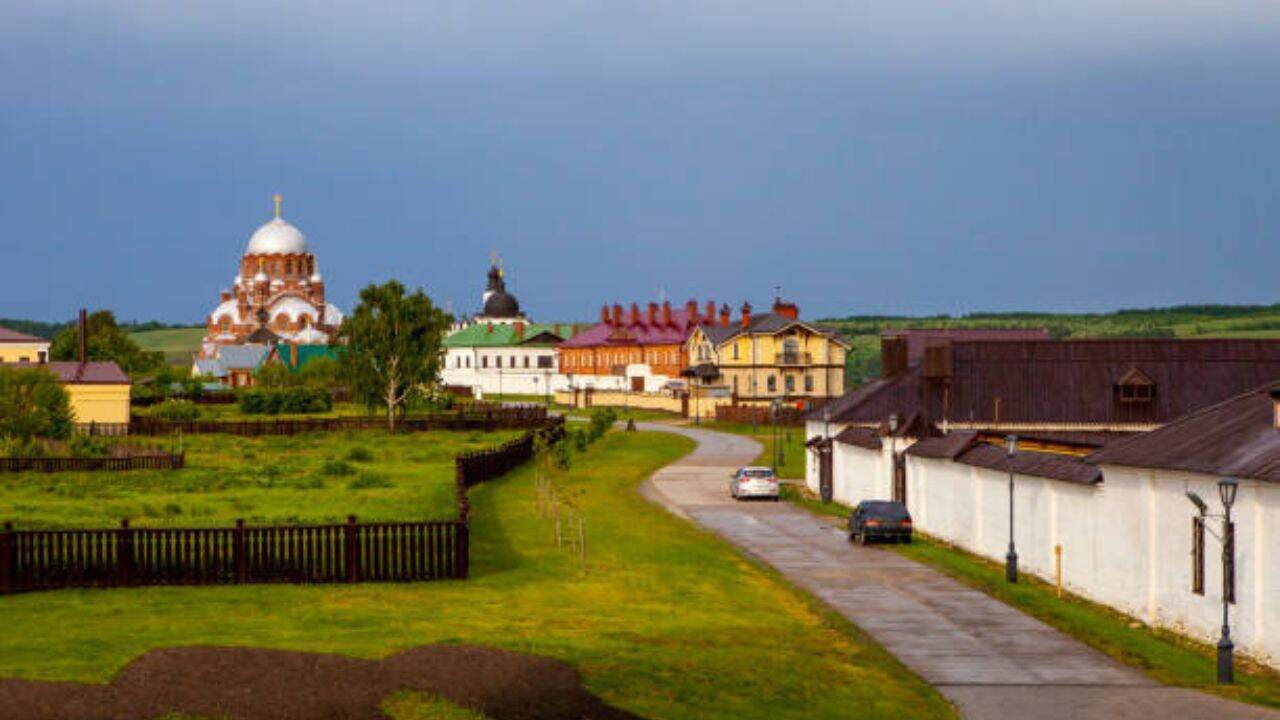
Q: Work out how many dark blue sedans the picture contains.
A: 1